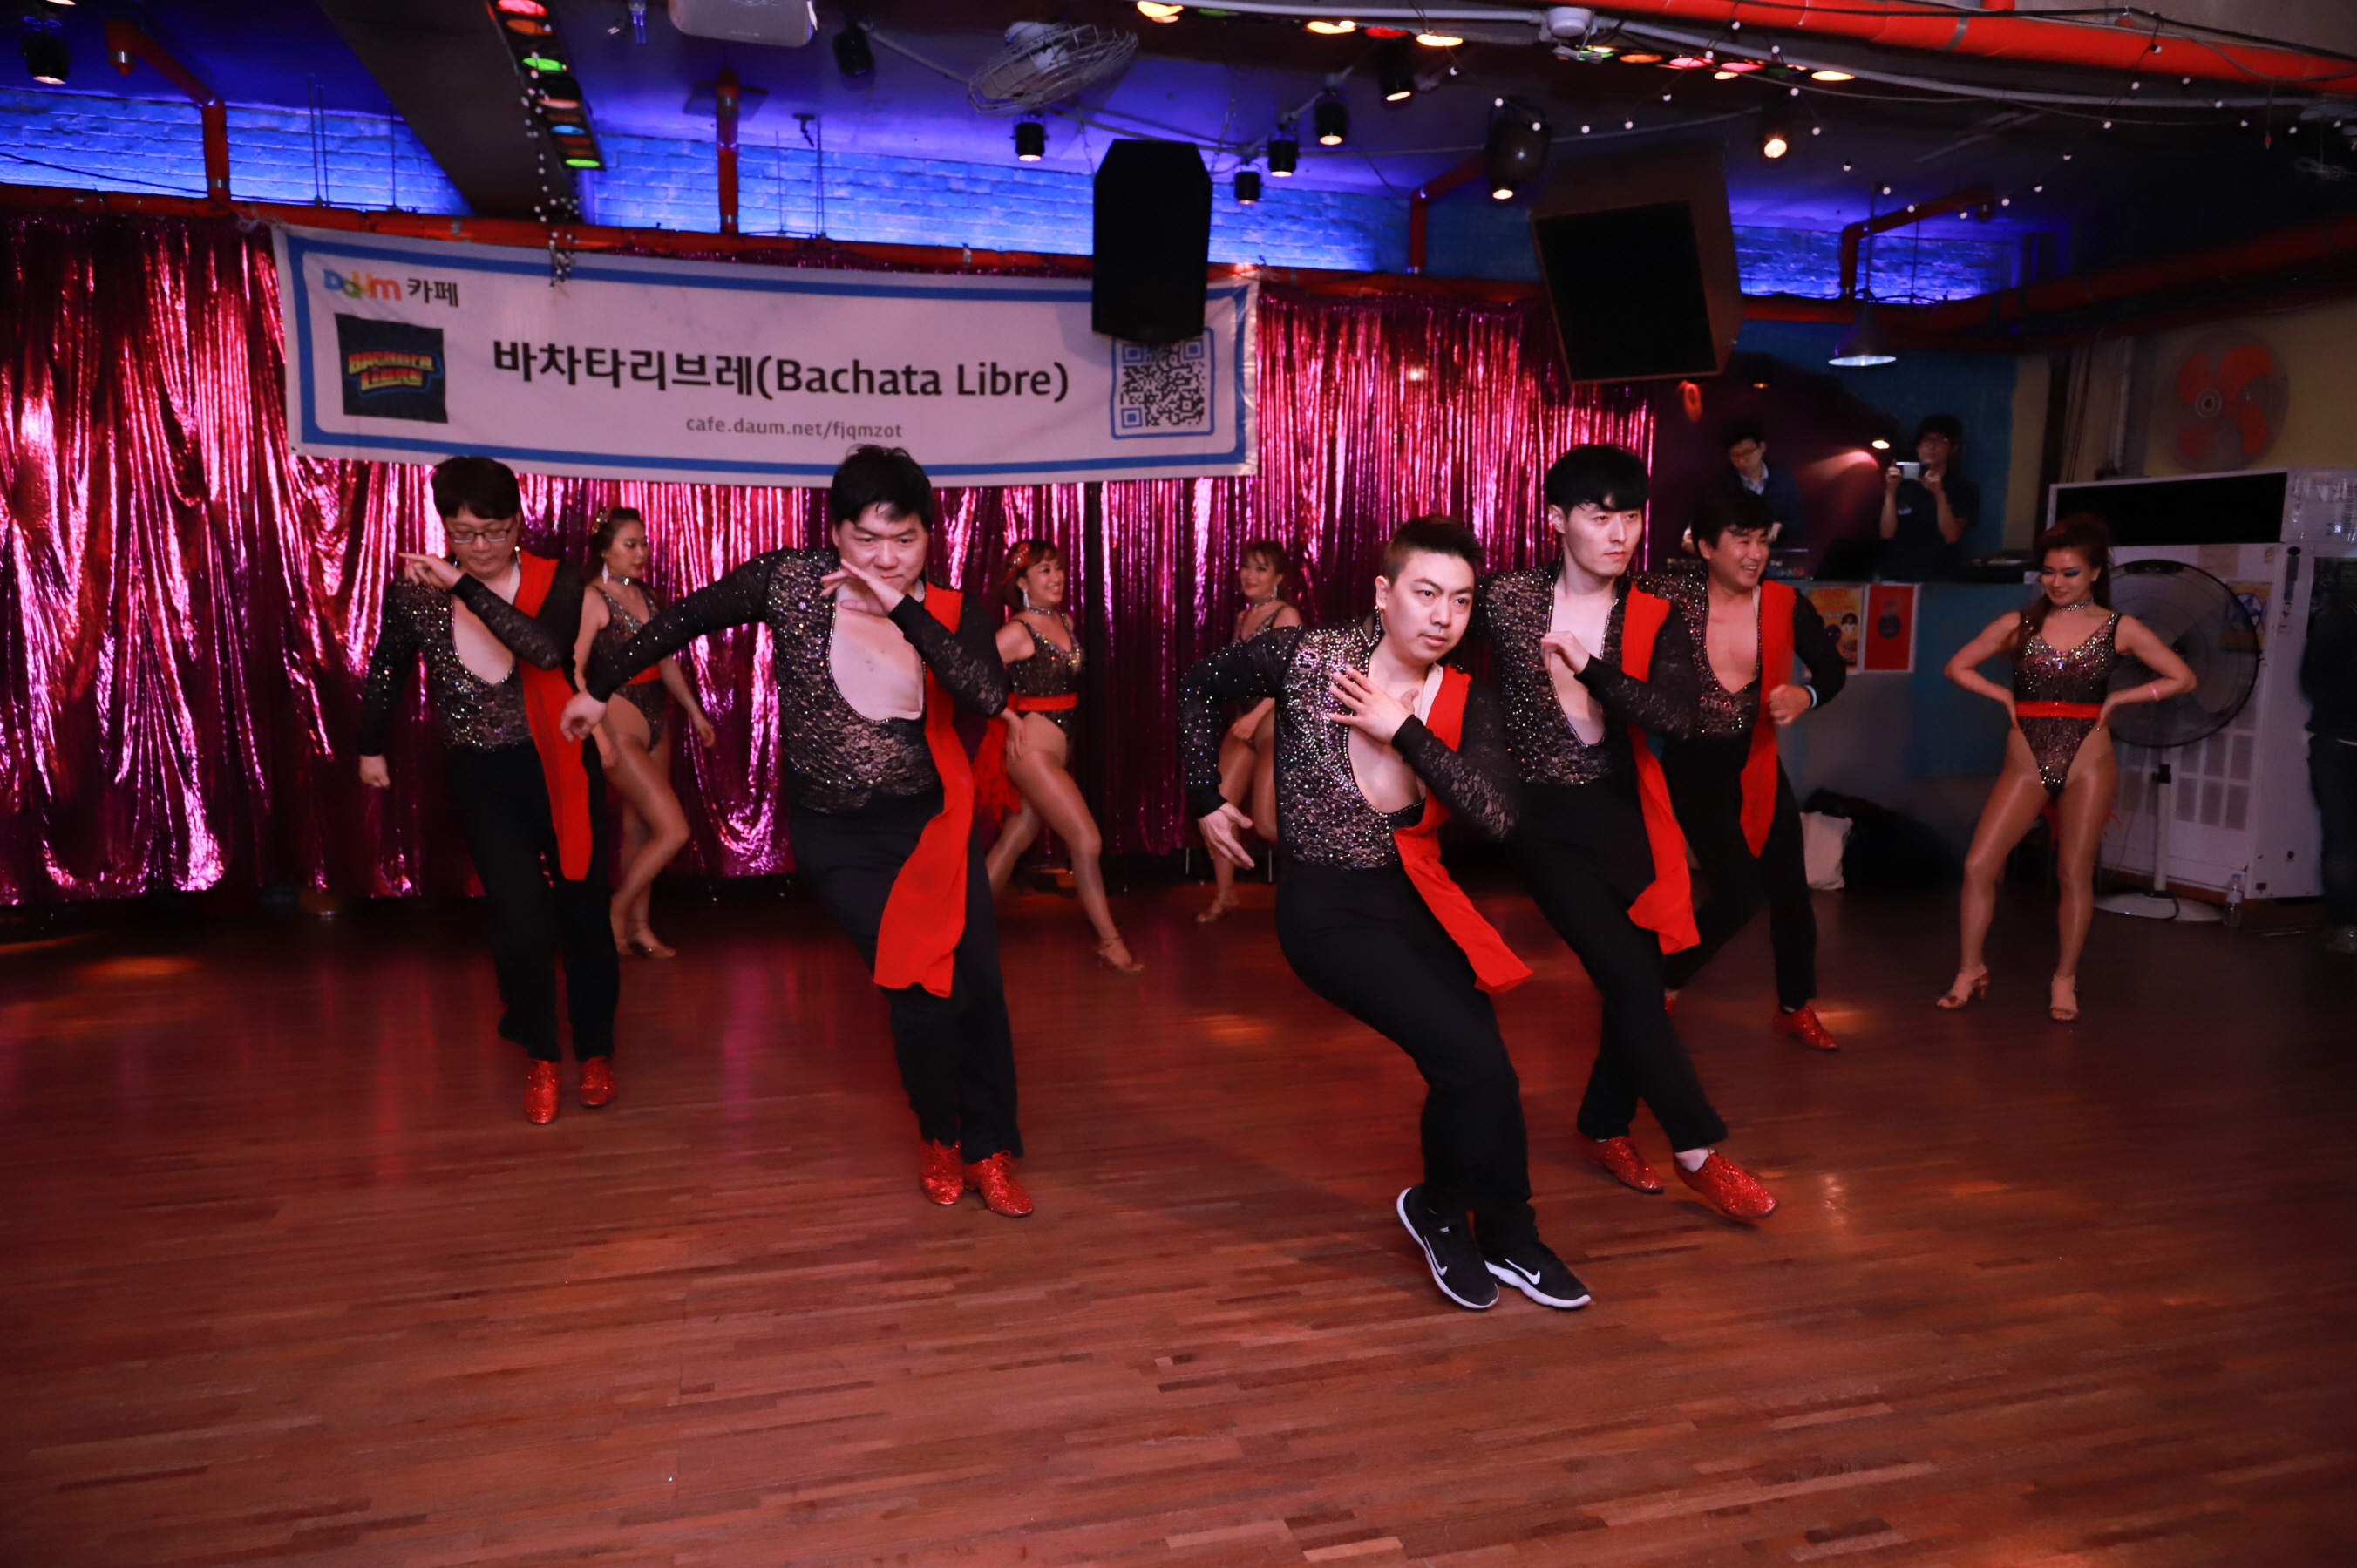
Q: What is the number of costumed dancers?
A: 9